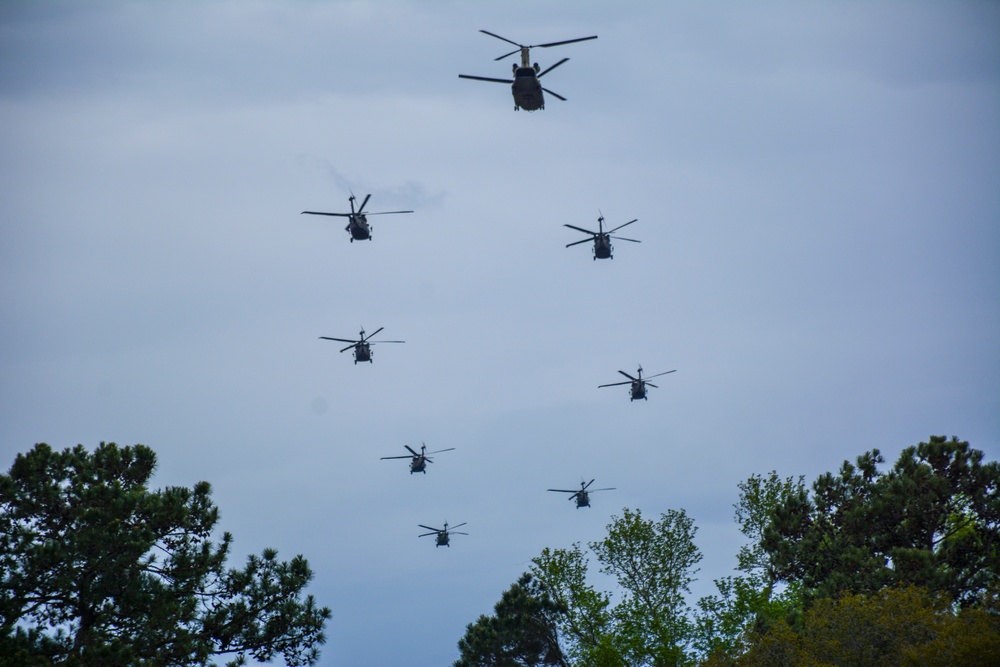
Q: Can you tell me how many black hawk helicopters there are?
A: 7